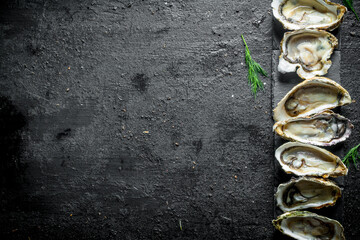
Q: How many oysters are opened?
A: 7